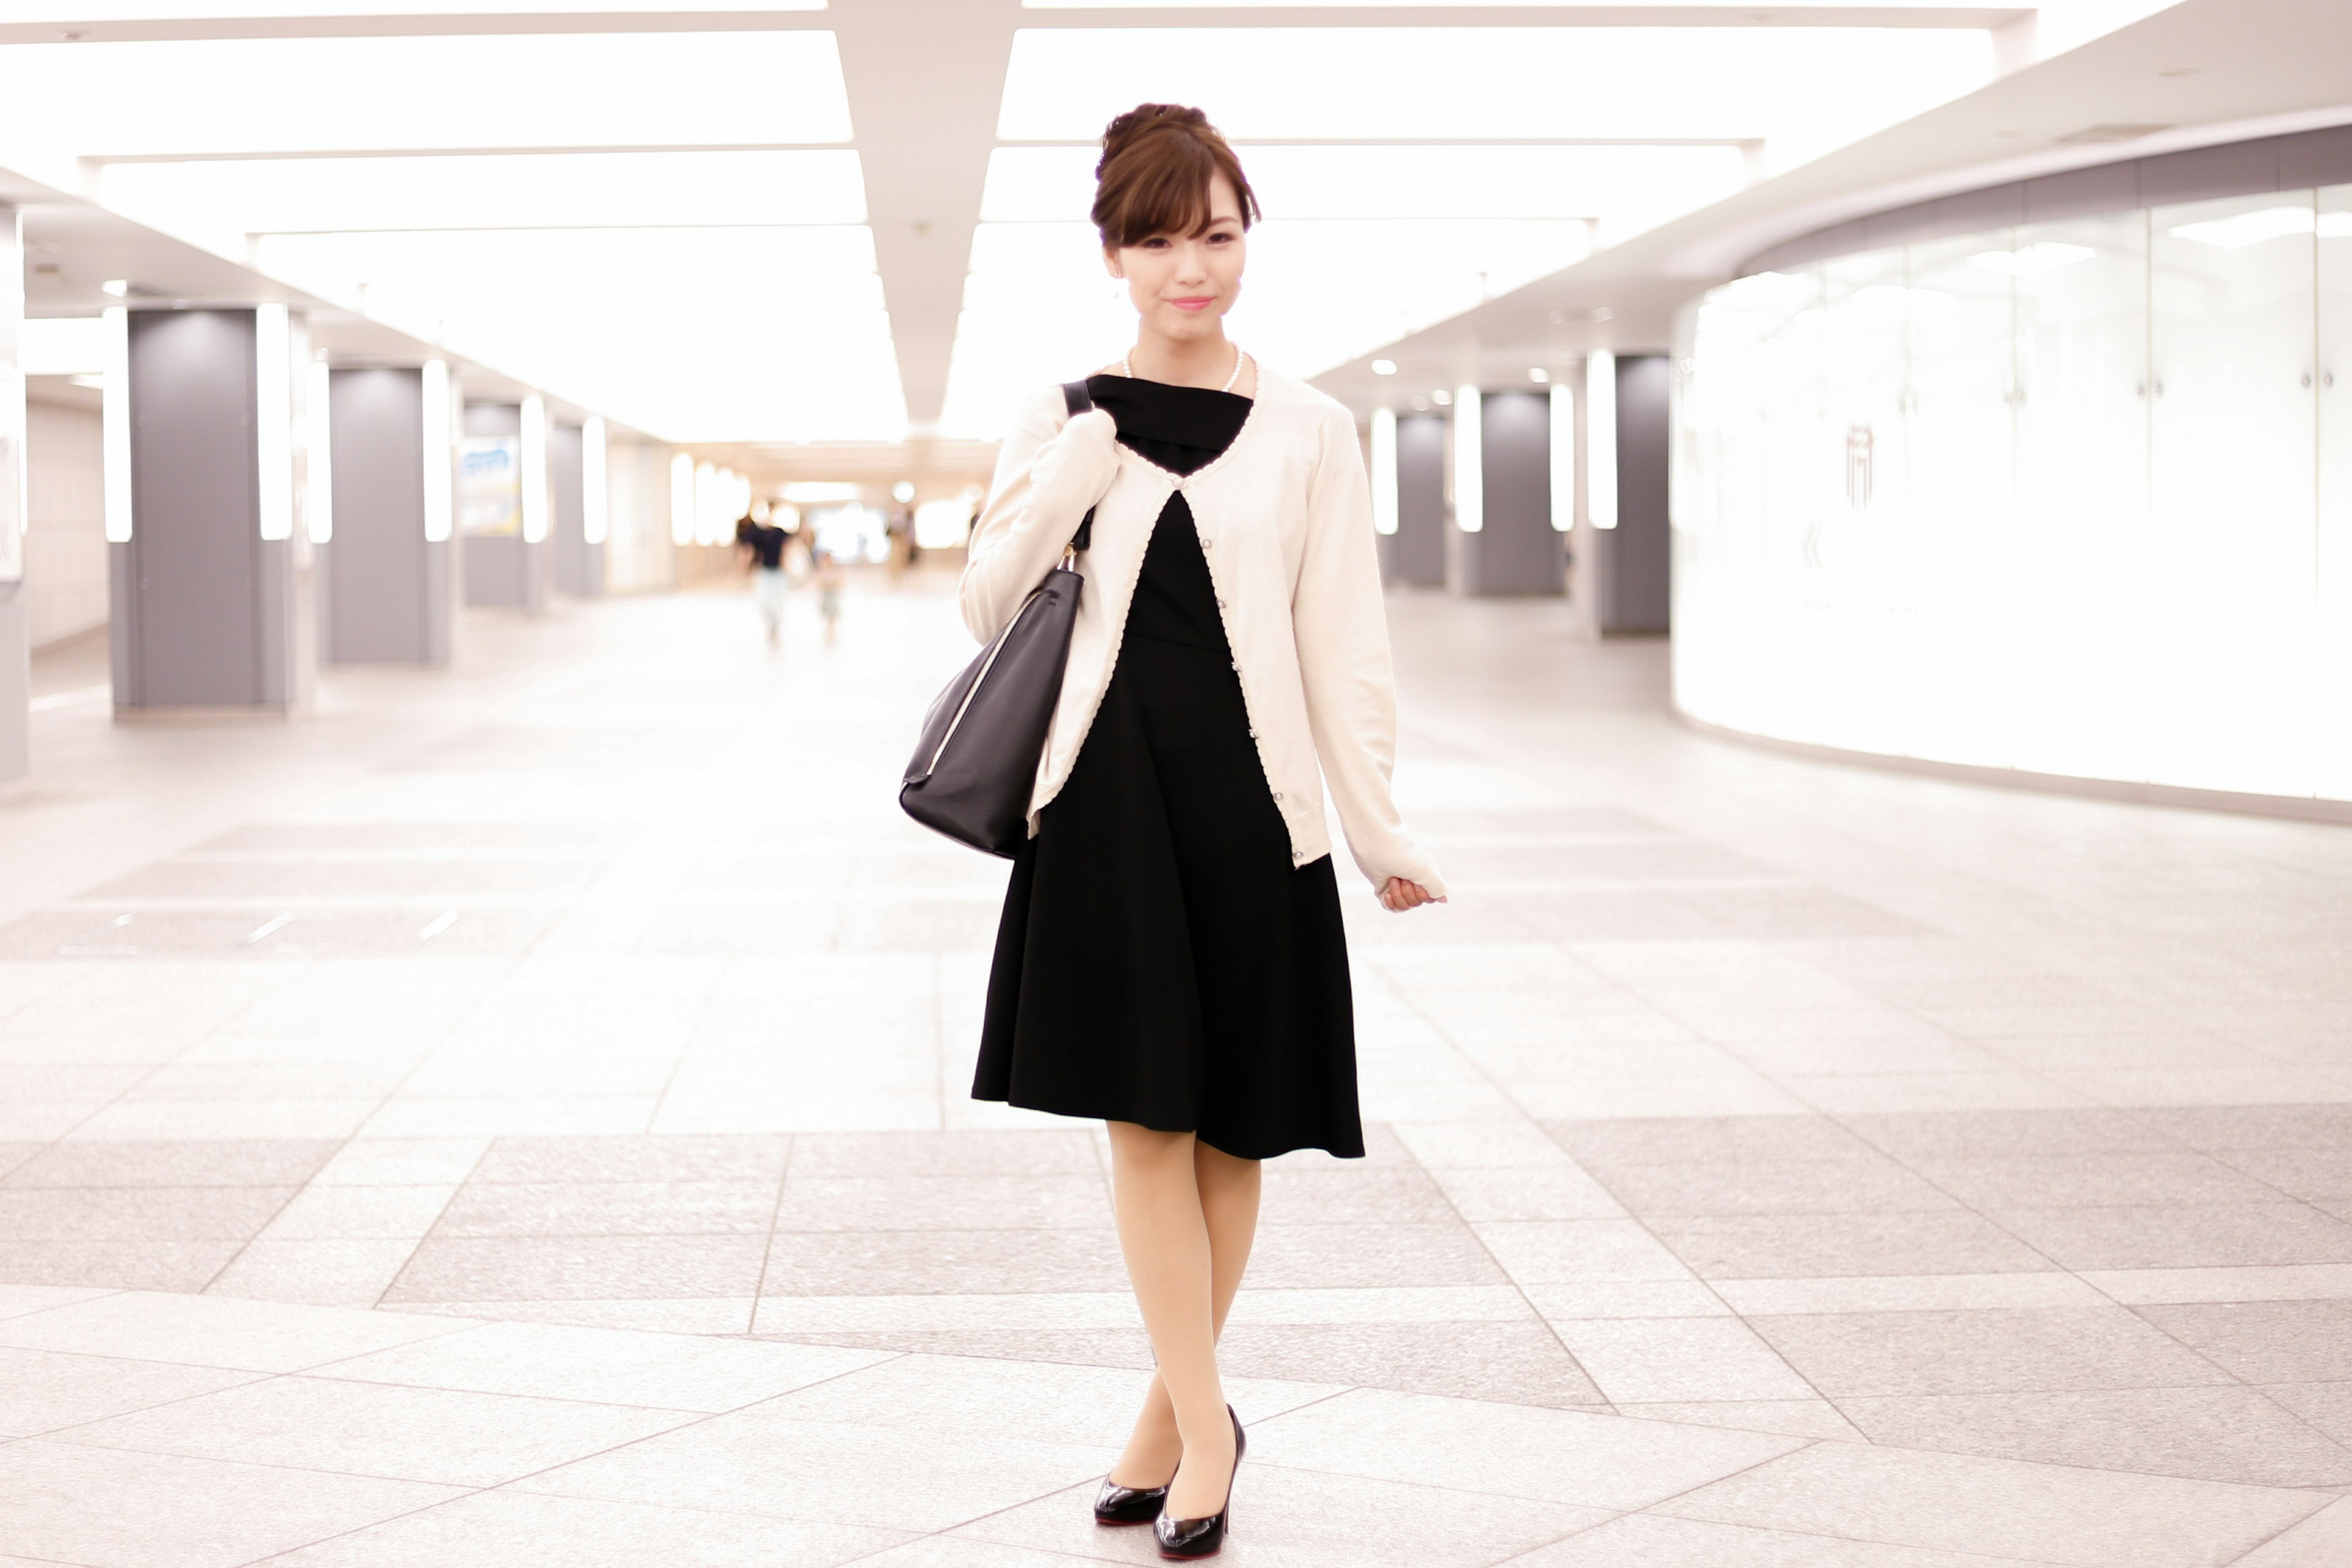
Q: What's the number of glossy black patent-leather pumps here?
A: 2